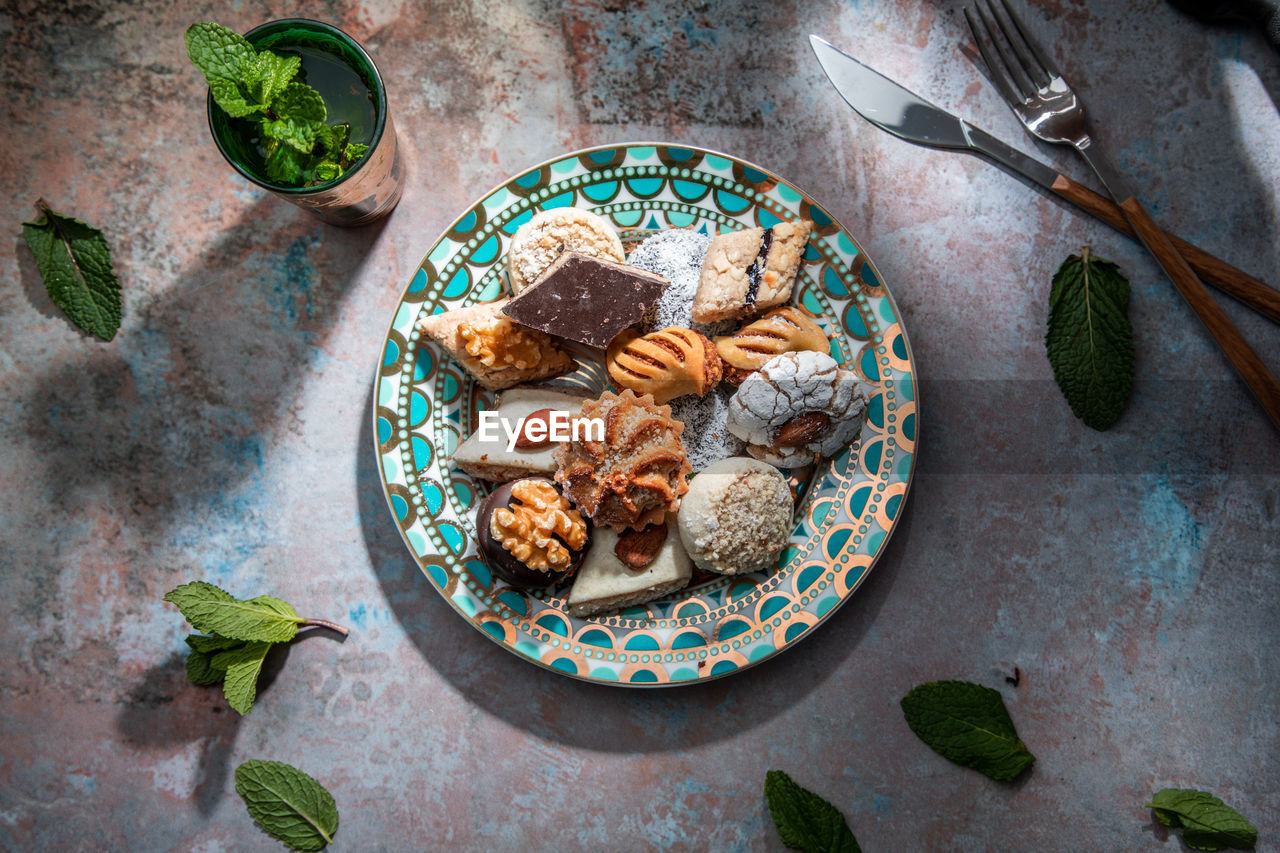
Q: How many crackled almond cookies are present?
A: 1